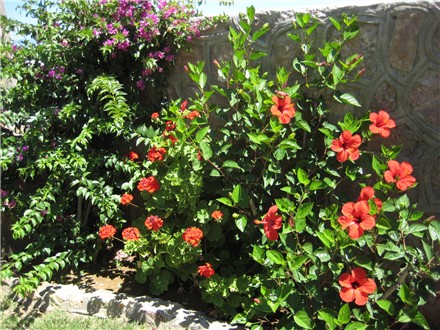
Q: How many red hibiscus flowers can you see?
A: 8